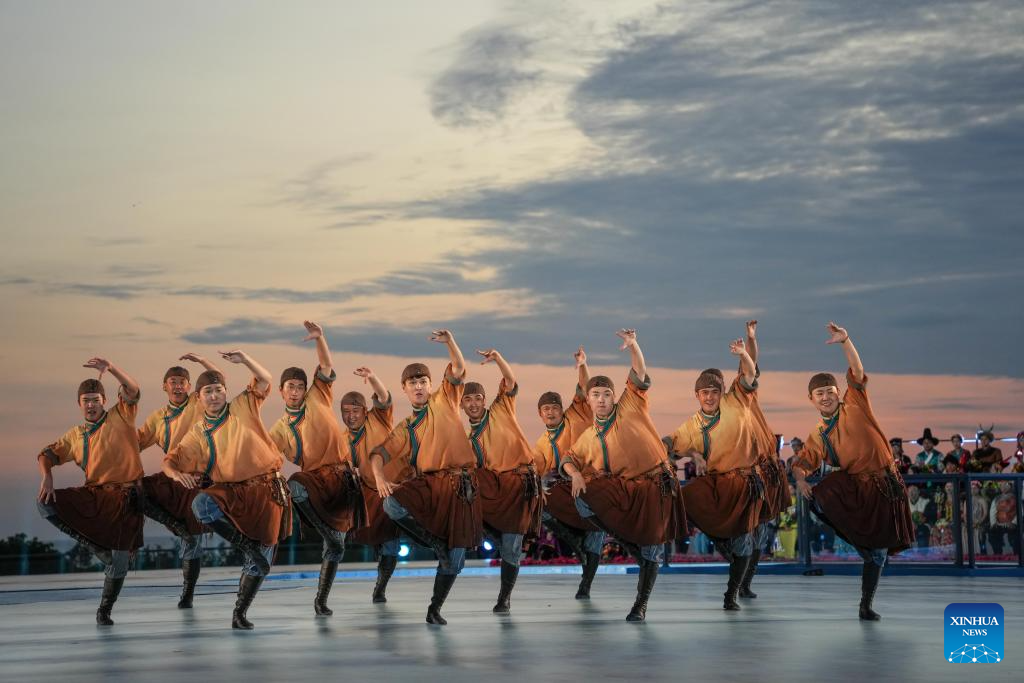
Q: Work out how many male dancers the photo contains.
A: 12